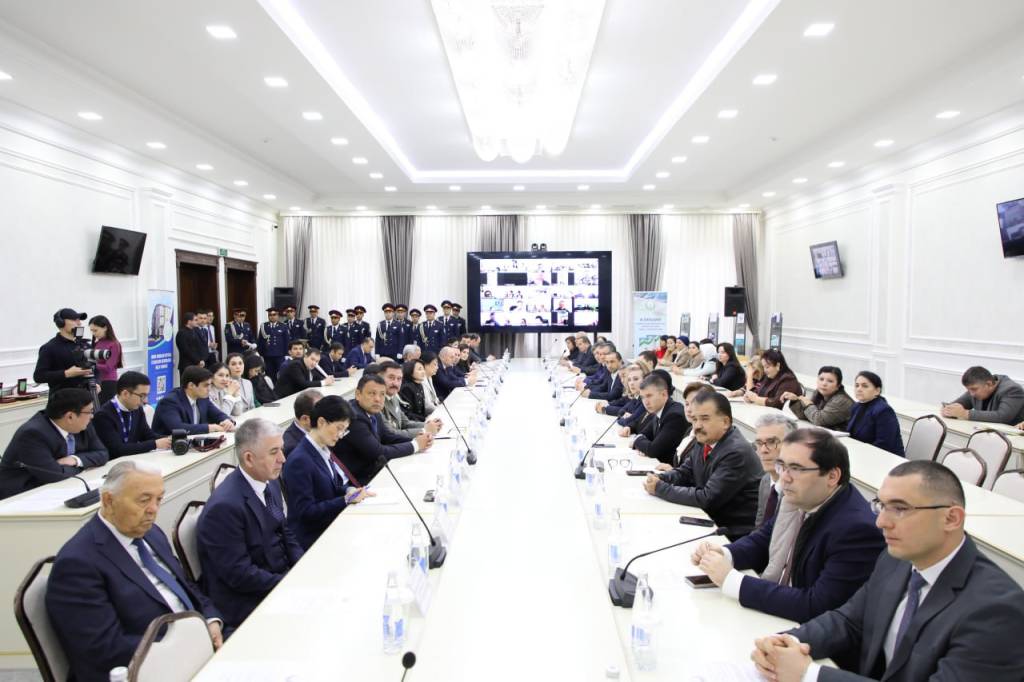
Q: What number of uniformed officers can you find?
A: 13